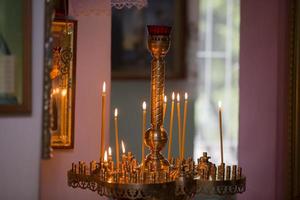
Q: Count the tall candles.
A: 8